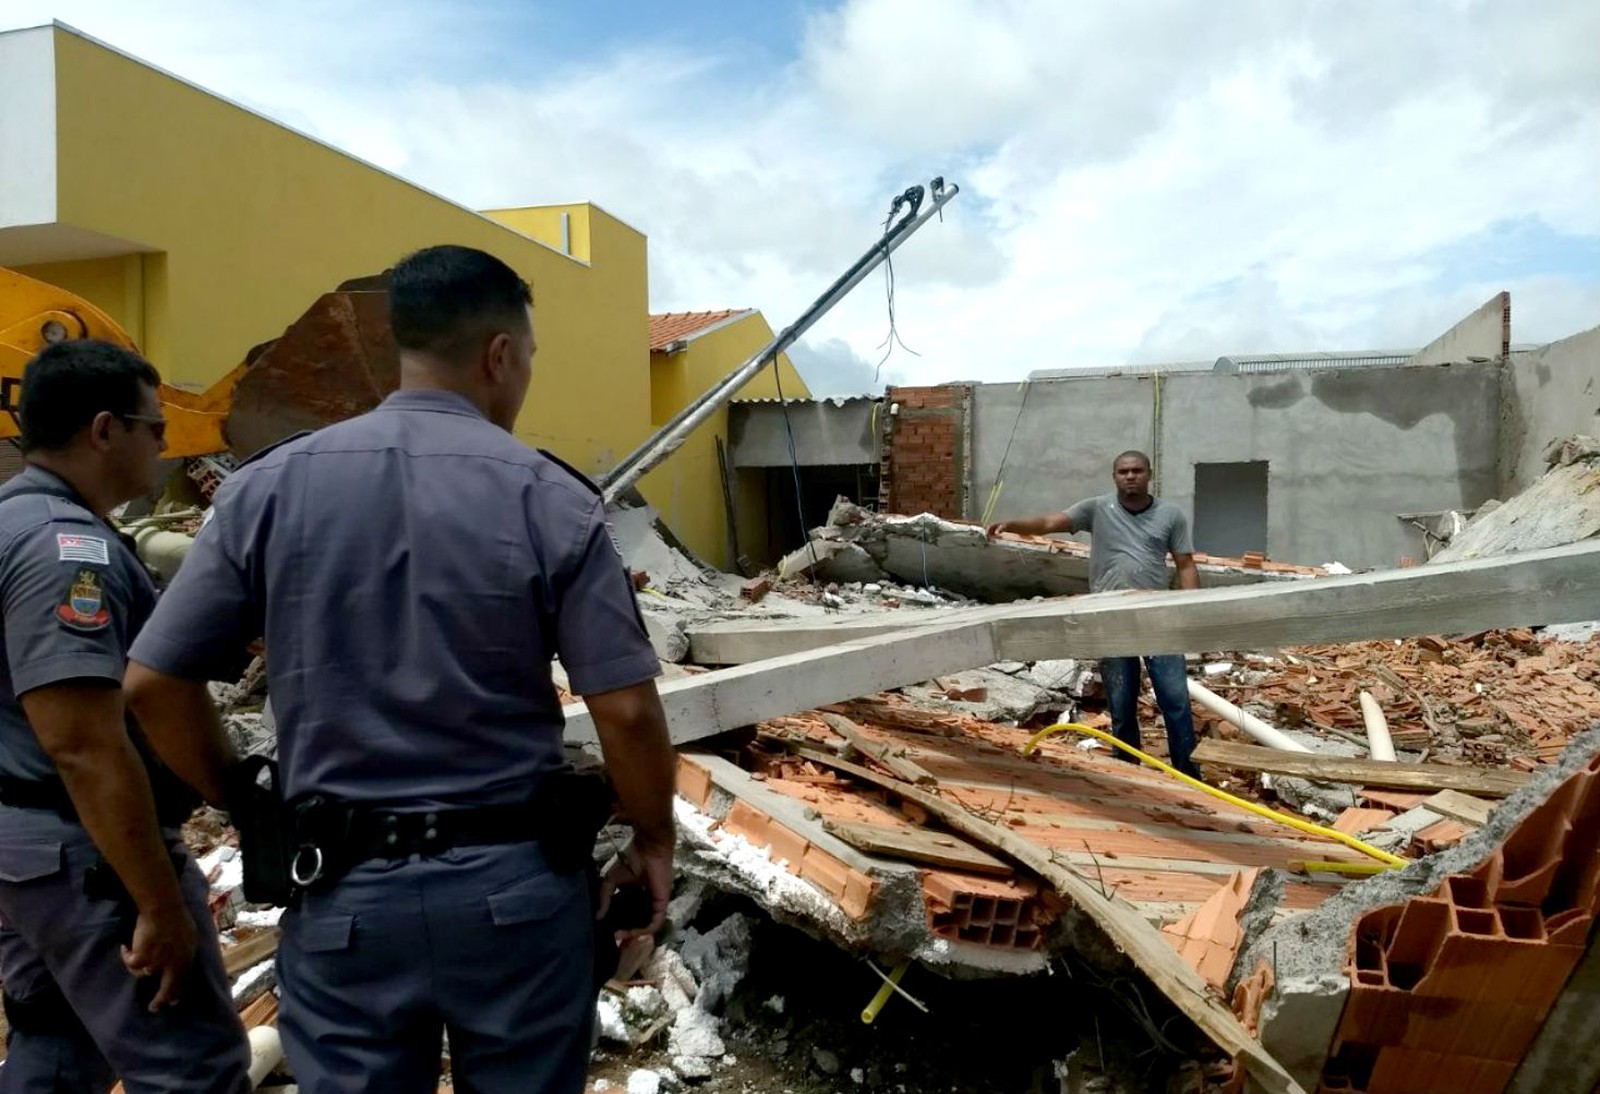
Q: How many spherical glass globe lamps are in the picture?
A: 0